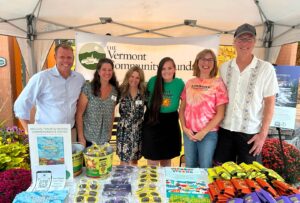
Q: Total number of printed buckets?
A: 2